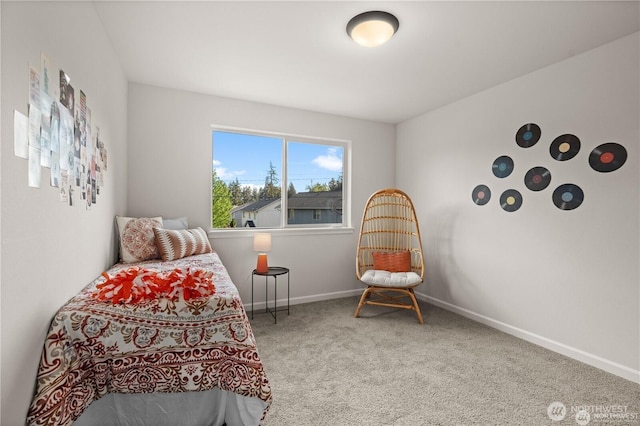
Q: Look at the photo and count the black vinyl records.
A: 8